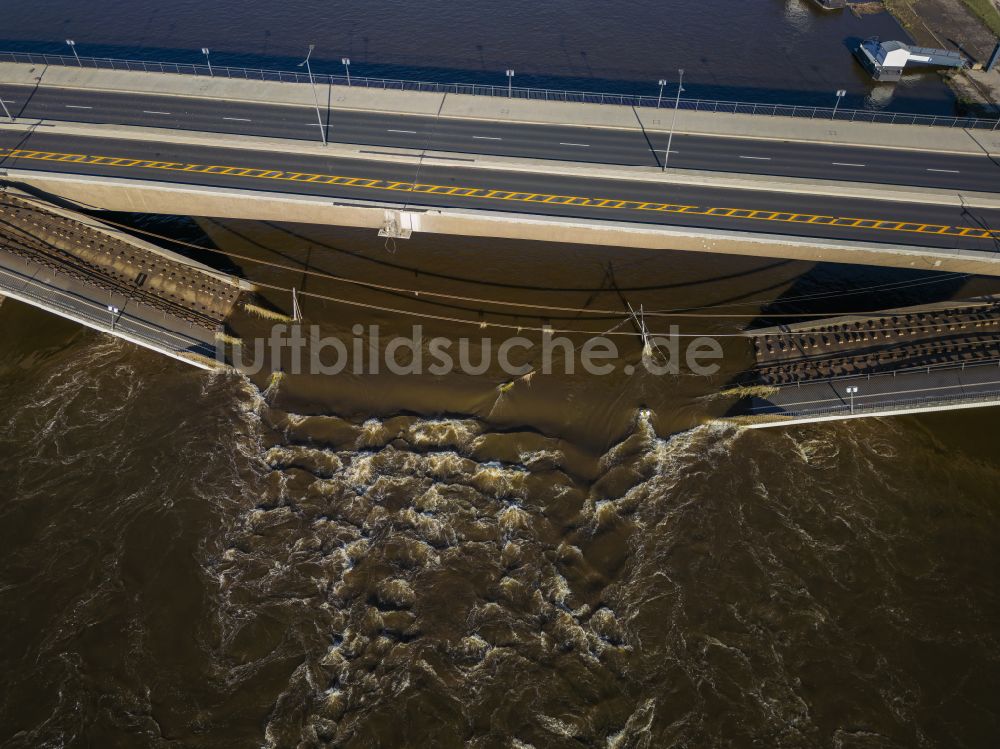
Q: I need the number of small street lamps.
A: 8